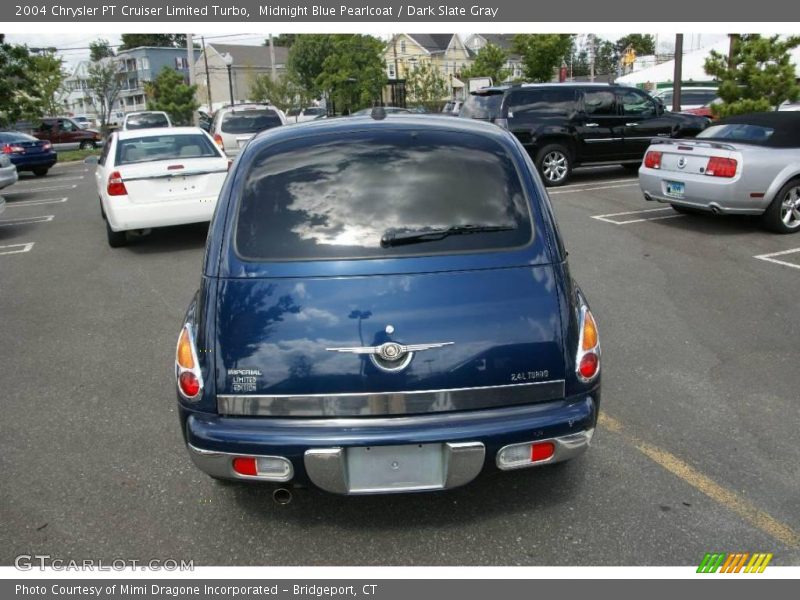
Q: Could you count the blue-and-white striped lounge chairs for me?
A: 0